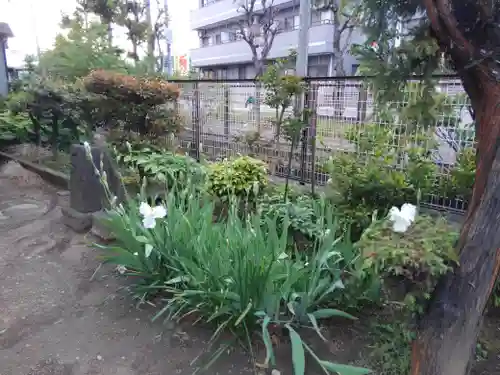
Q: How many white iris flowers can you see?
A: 2